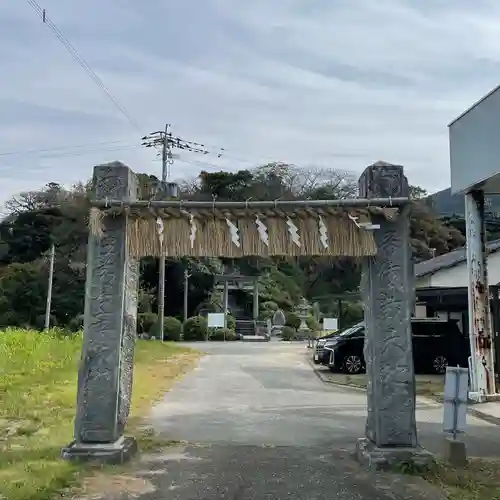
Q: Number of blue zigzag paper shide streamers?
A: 0